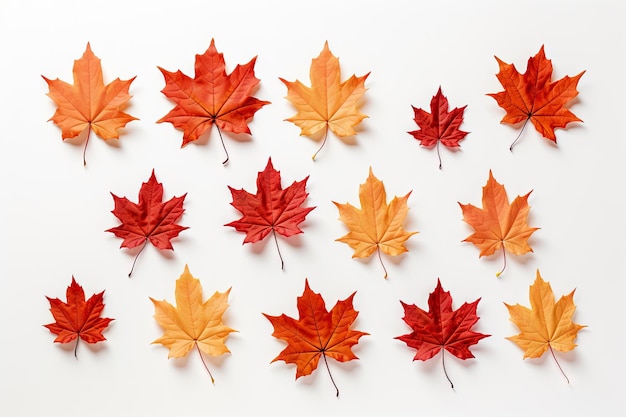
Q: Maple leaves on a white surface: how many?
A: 14